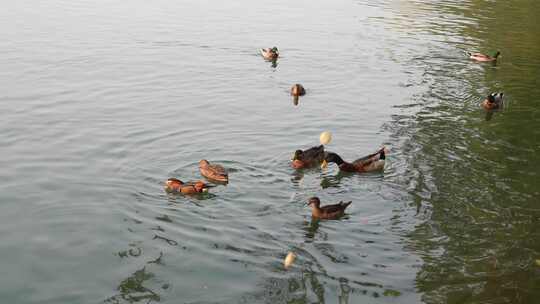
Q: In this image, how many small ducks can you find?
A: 9